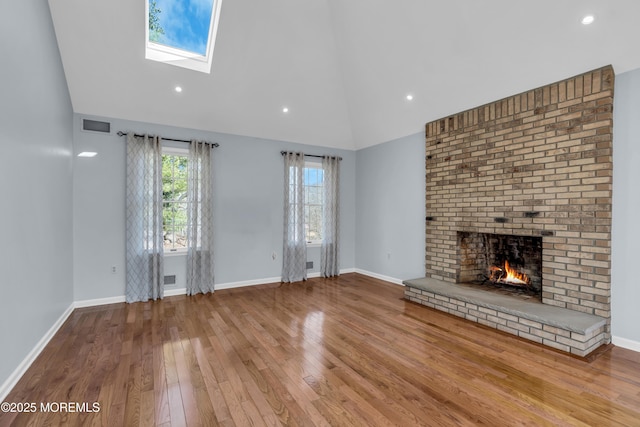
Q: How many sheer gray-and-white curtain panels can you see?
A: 4